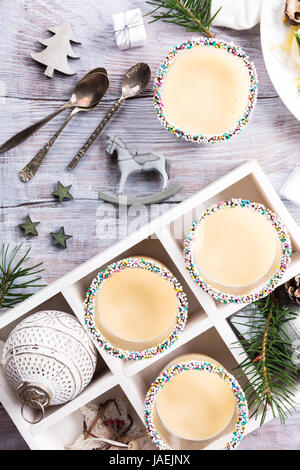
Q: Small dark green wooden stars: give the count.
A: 3